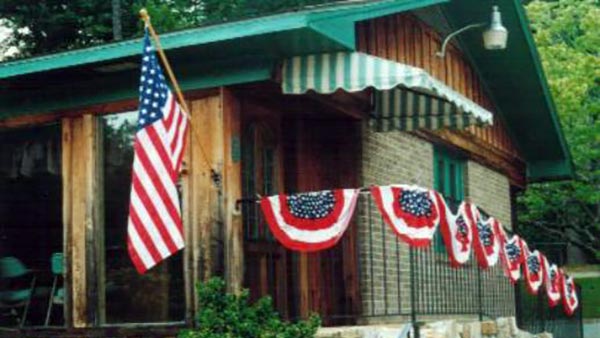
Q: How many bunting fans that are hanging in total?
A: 8